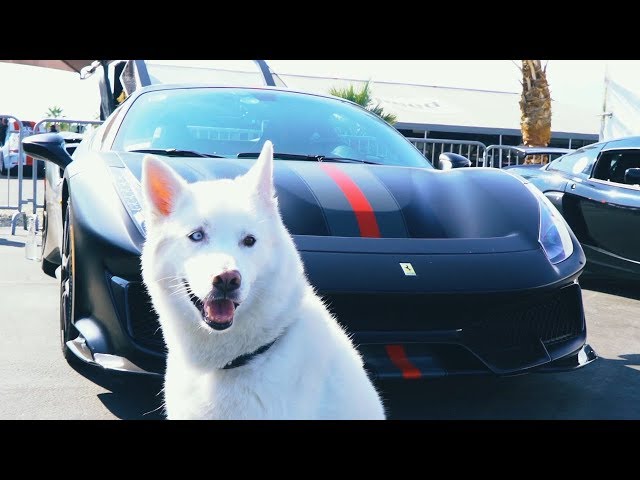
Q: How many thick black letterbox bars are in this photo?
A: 2